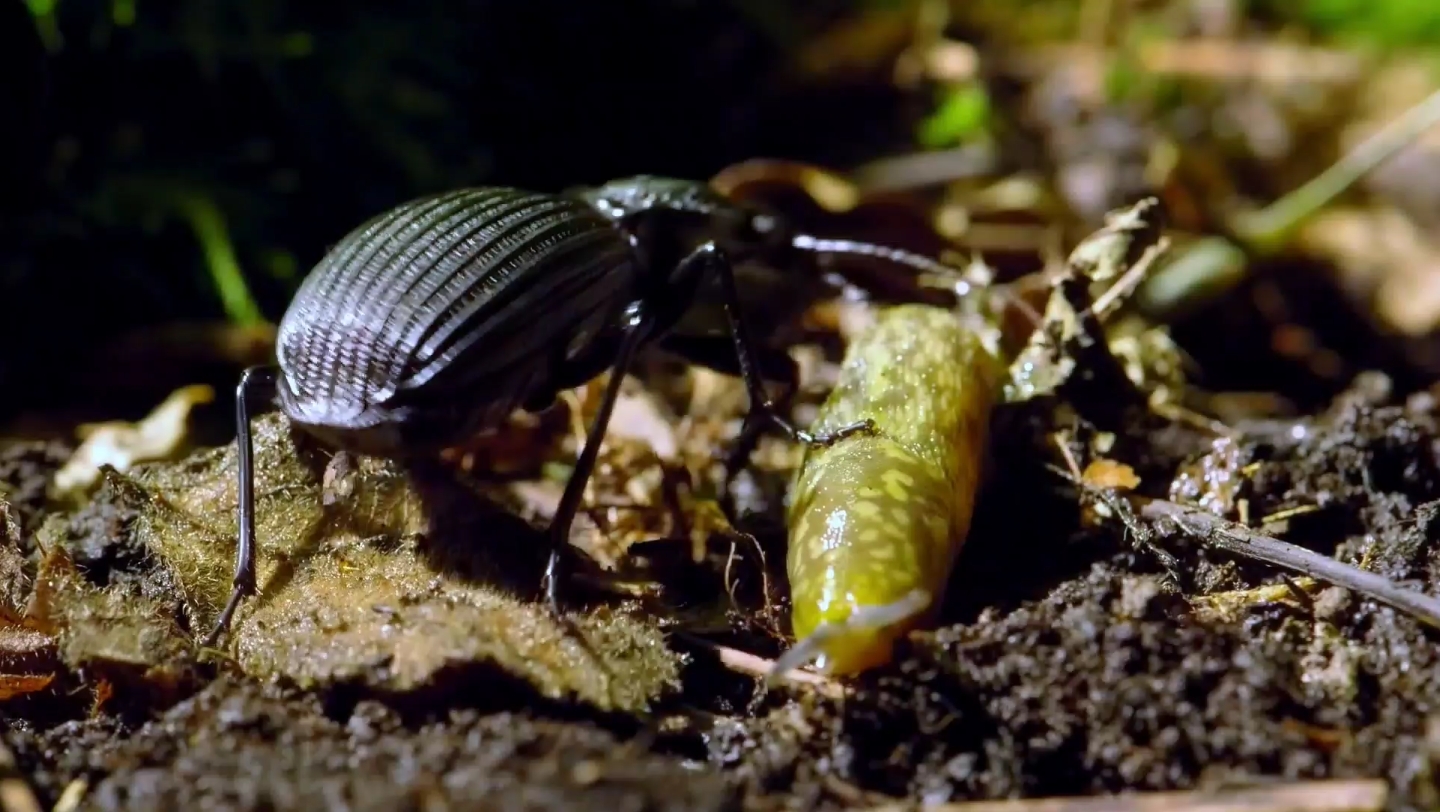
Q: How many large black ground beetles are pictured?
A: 1